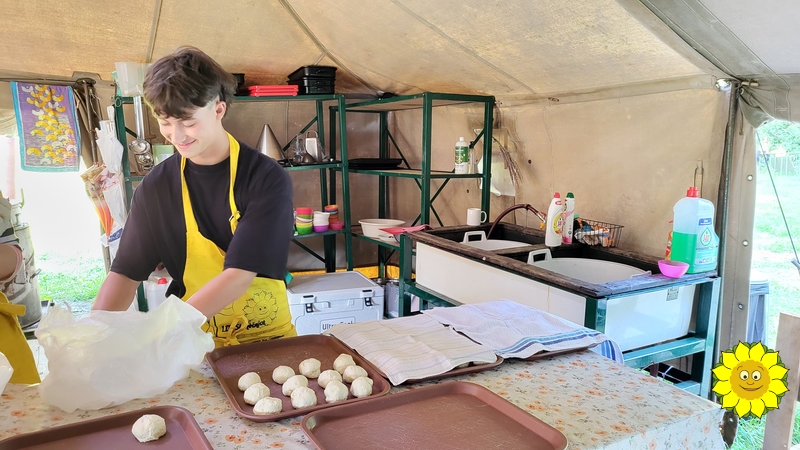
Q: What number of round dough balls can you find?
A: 13